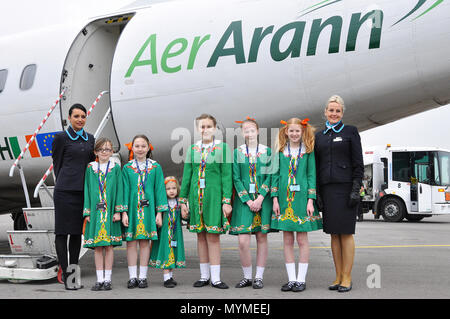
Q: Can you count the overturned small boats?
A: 0